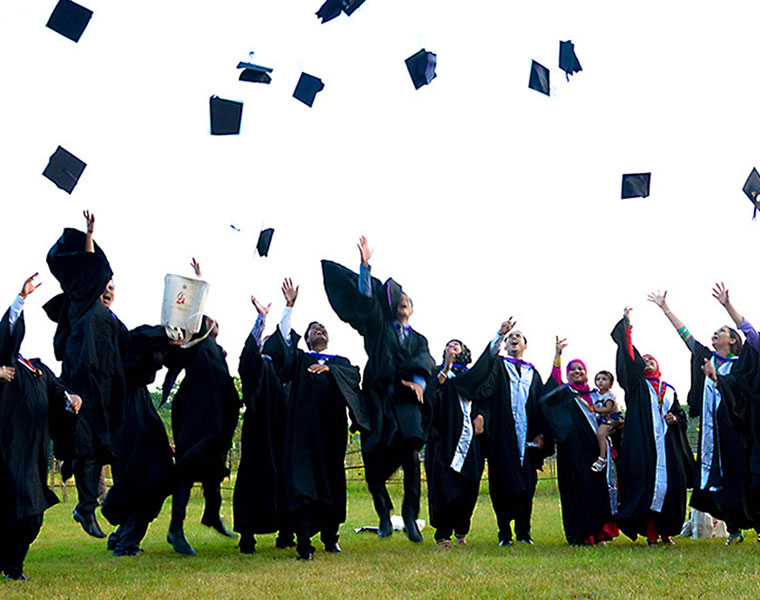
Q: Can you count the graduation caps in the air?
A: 13